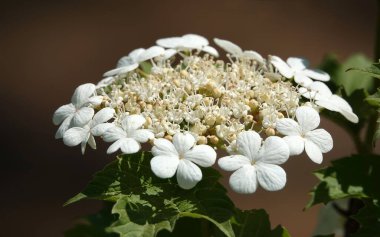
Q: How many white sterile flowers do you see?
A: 11